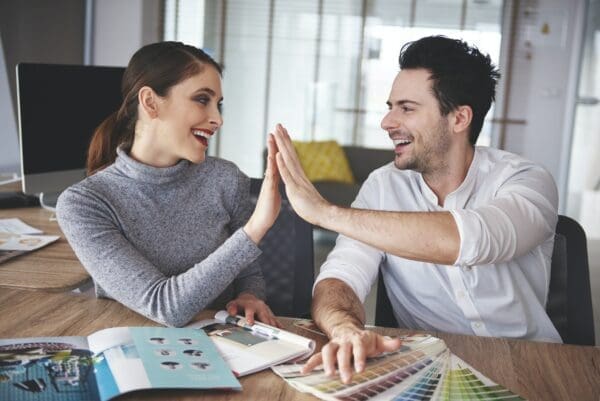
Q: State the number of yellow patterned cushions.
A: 1